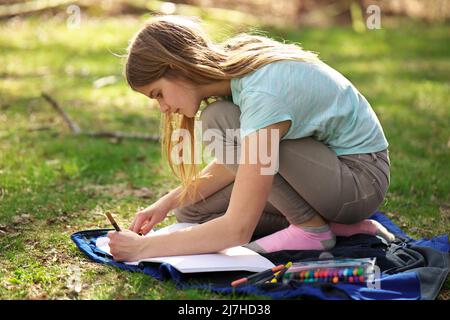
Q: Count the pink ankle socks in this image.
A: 2